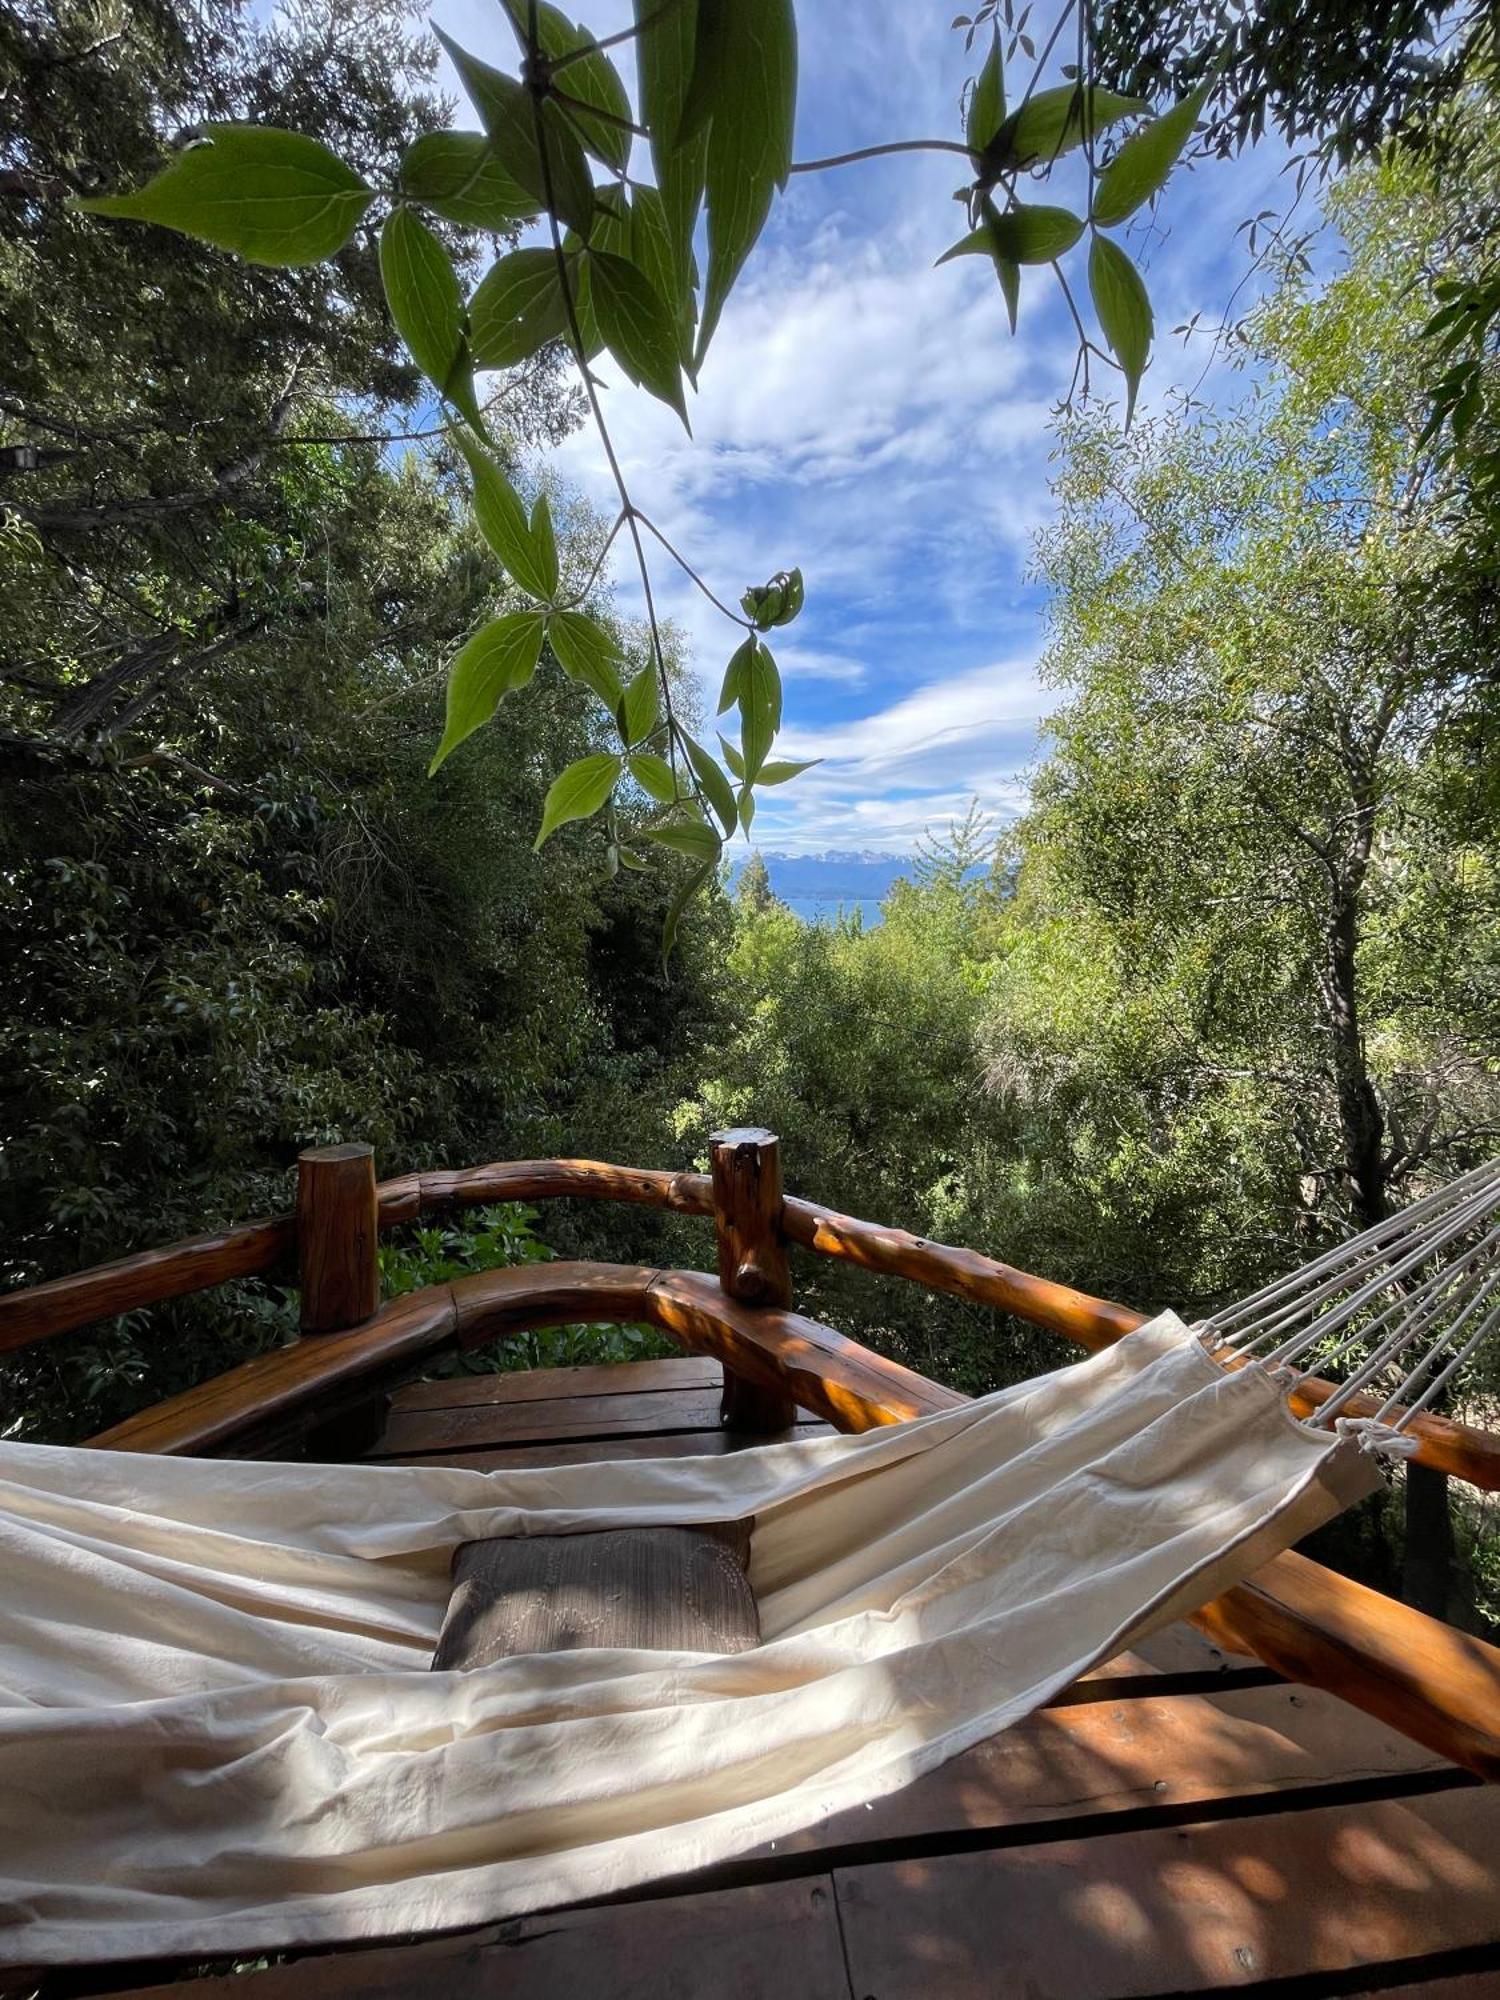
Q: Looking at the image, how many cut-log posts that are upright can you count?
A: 2